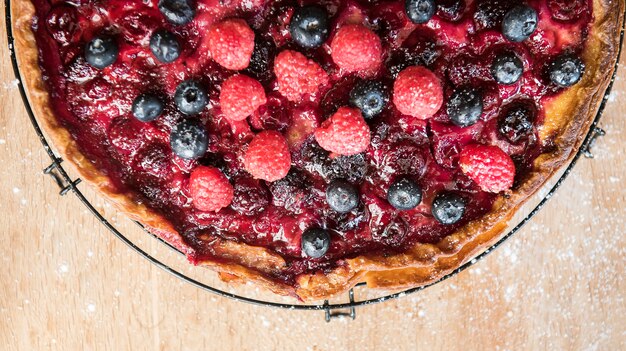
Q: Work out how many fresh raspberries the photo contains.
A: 9